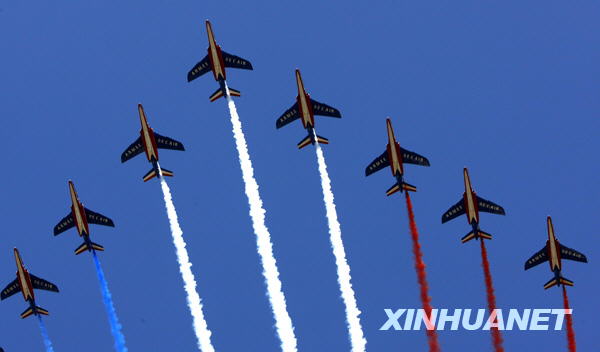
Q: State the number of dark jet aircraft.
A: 8